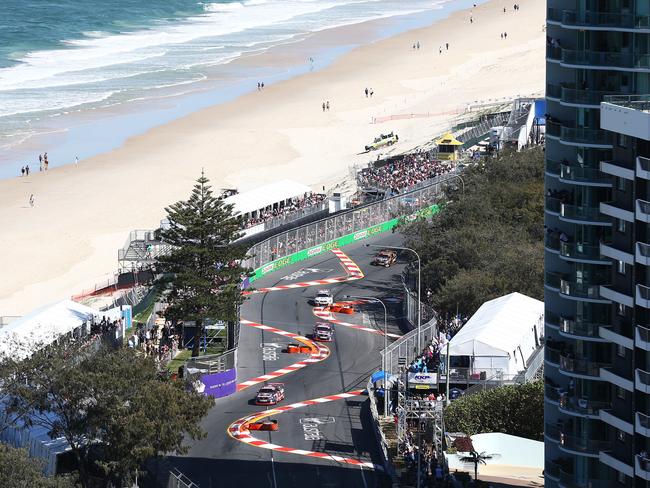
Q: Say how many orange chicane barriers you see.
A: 3